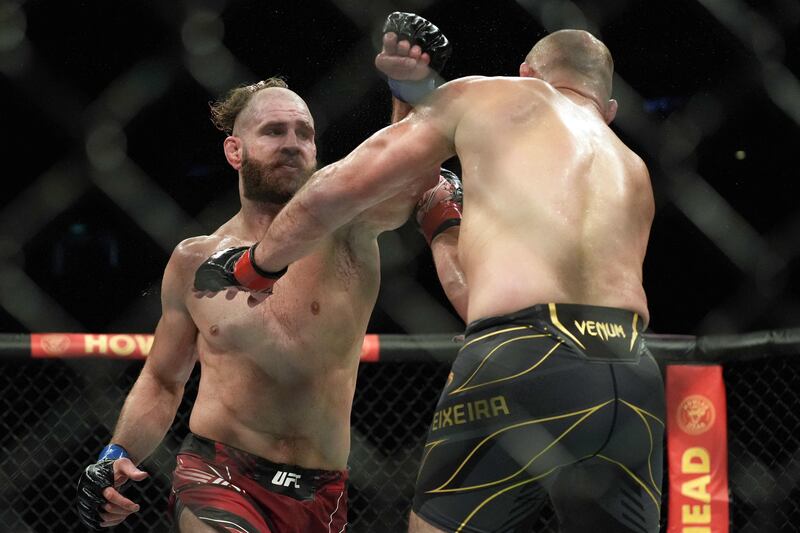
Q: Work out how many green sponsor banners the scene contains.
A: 0